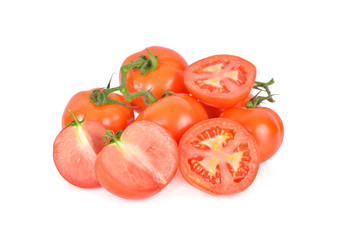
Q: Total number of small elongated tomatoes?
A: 0